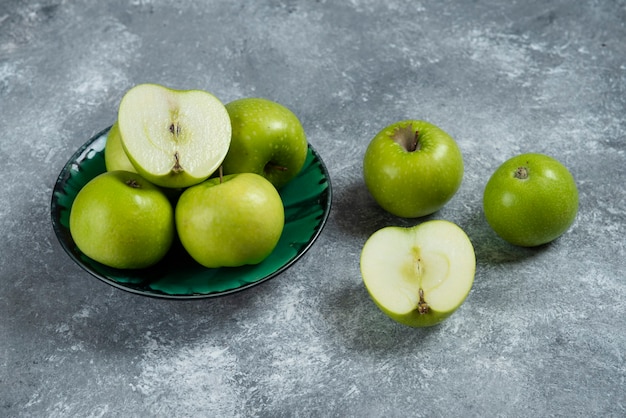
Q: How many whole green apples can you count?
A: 6